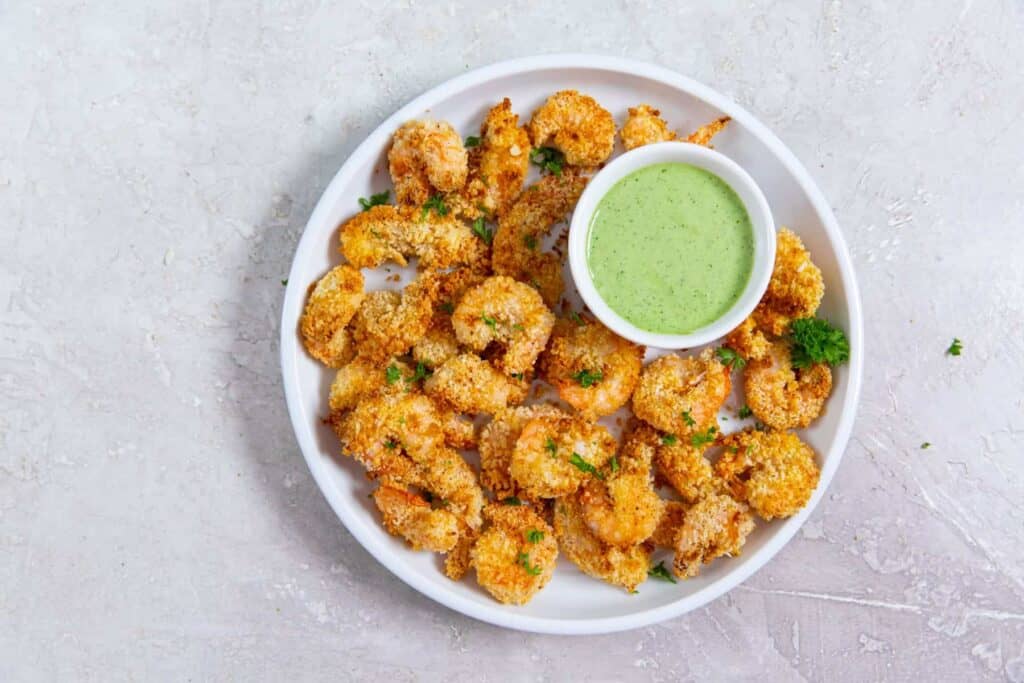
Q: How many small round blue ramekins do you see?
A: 0